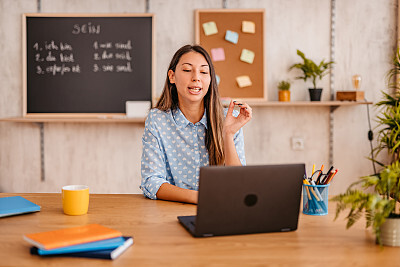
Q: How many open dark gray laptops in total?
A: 1